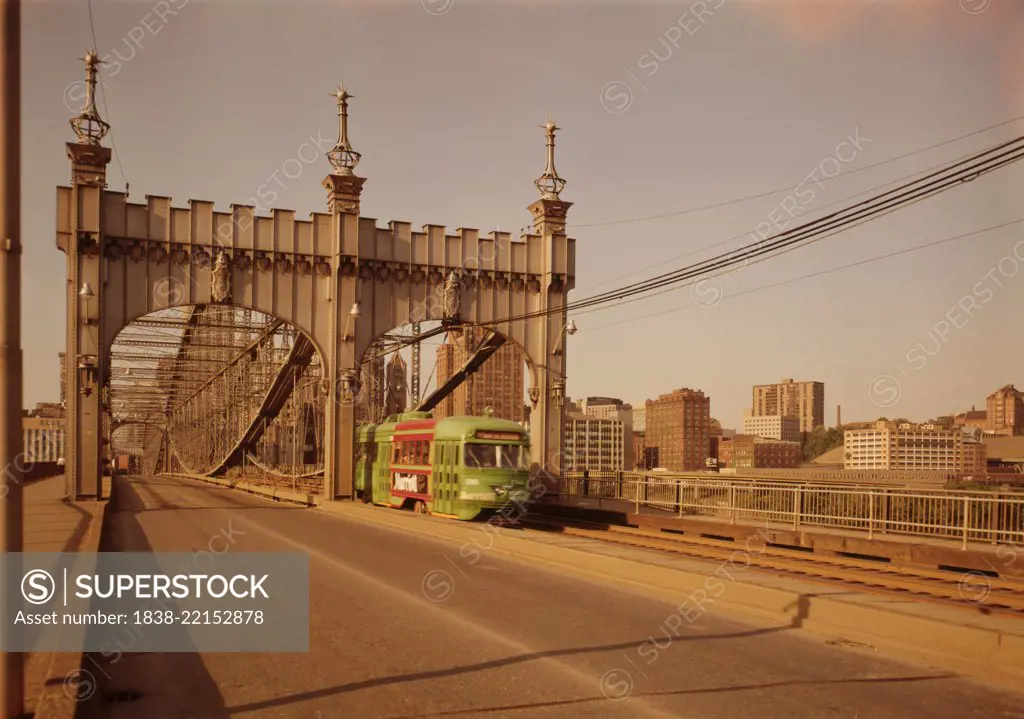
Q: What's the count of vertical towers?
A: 3